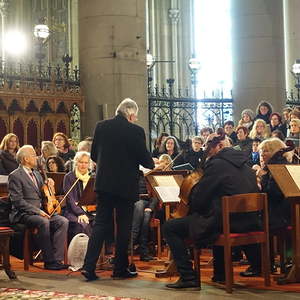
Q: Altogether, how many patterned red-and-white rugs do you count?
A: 1